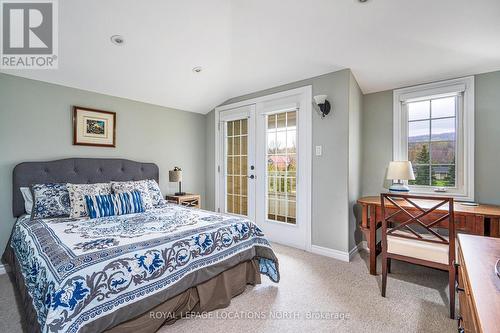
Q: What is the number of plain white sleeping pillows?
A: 1